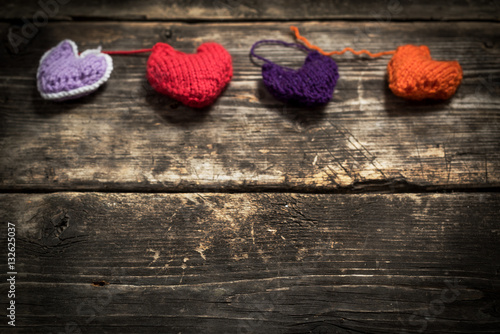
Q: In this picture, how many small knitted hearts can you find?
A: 4